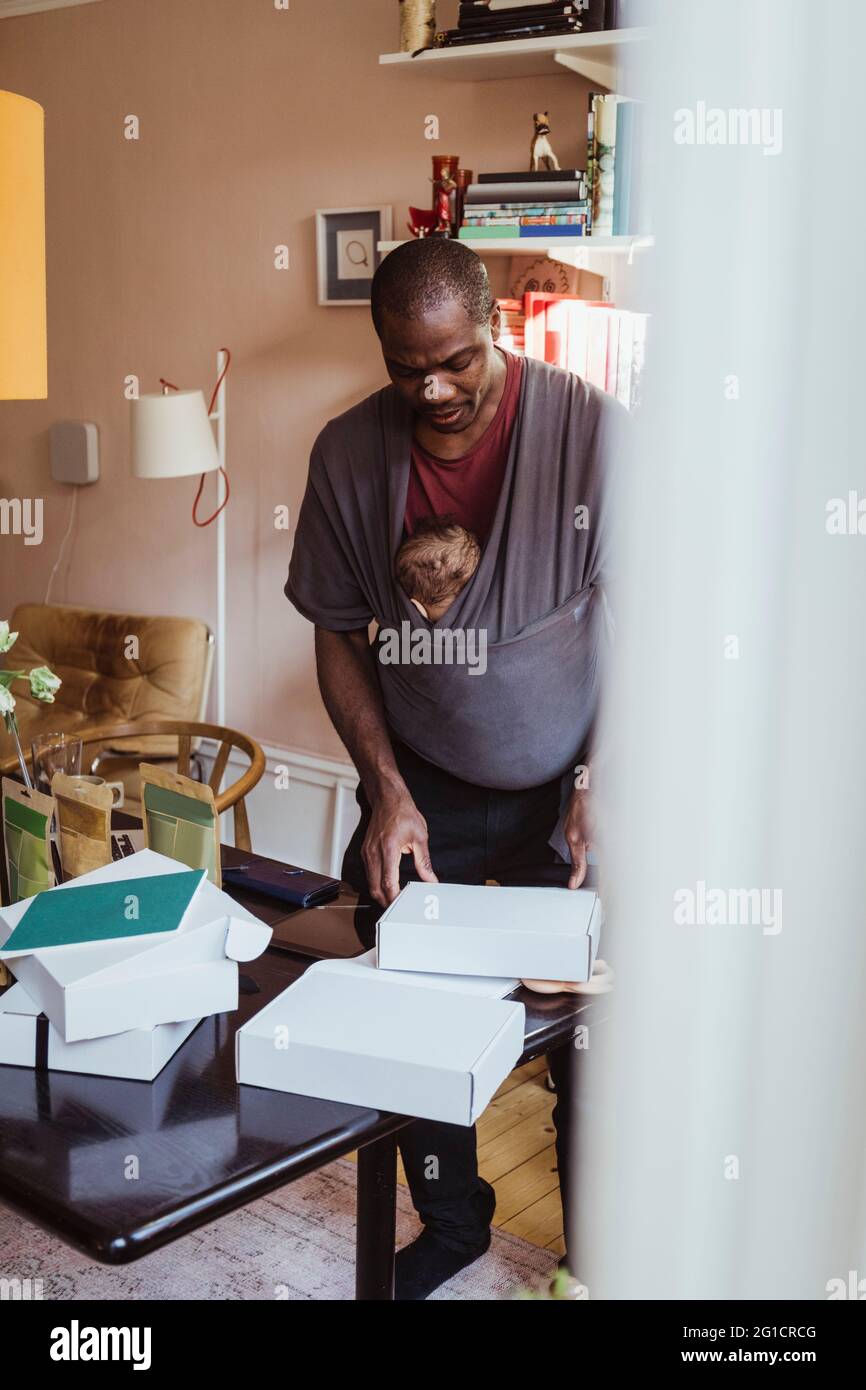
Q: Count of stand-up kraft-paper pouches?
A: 3